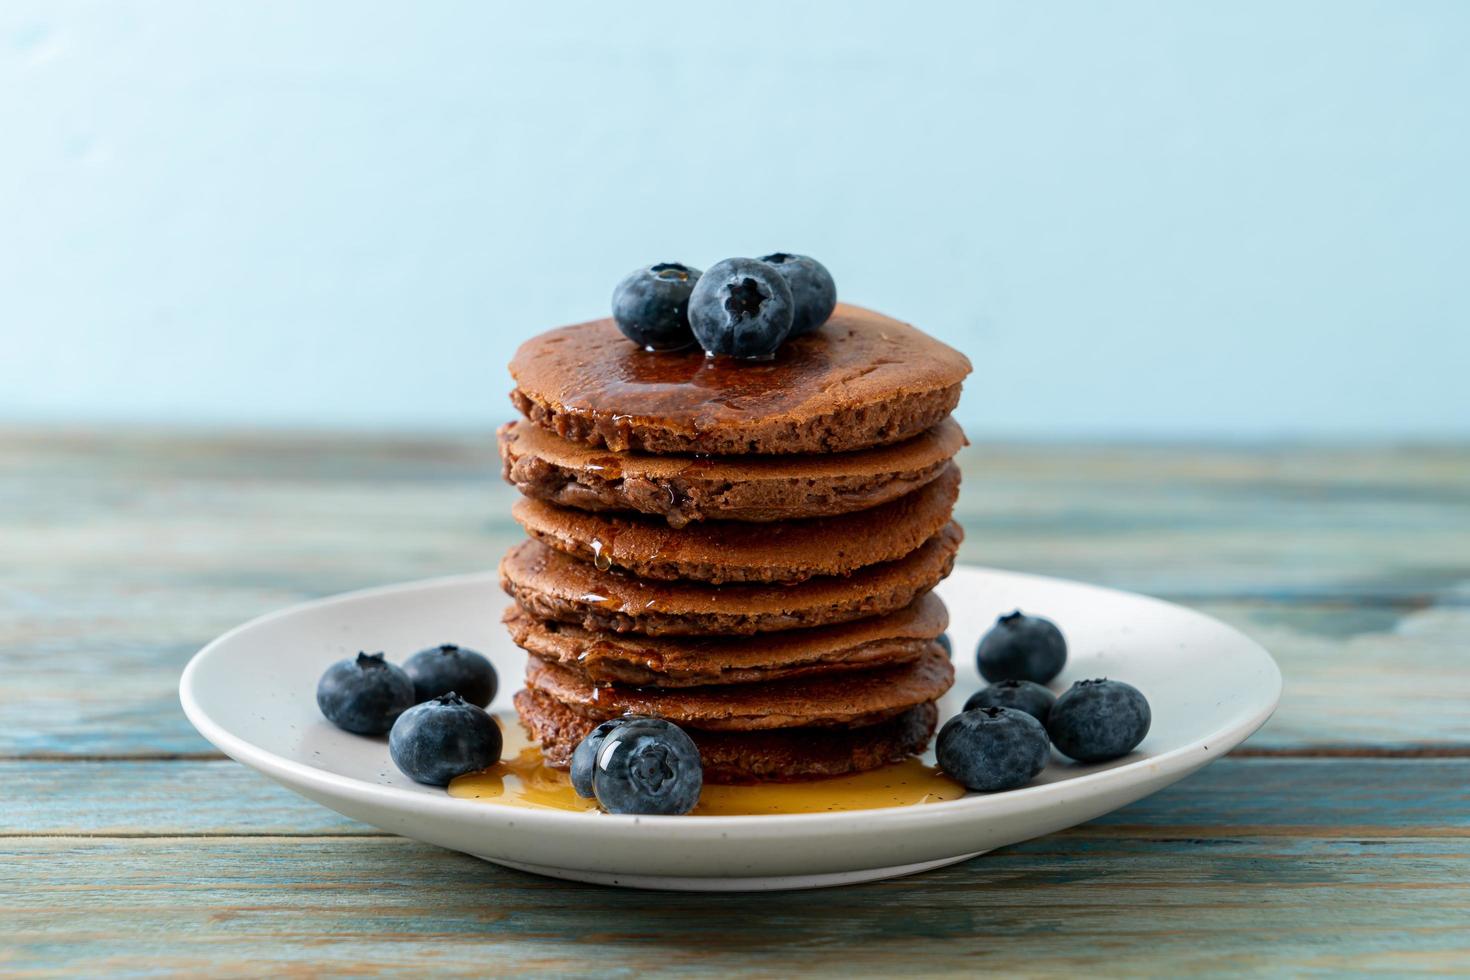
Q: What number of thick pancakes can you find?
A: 7